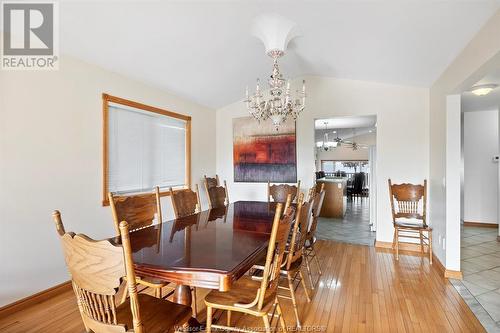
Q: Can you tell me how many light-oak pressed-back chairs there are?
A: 10